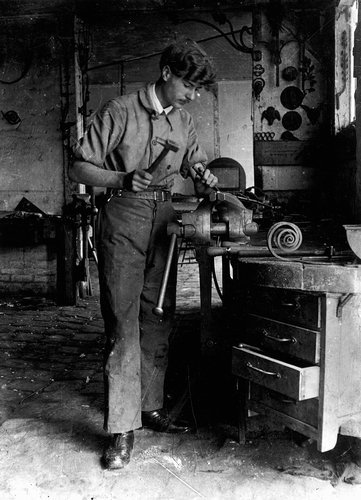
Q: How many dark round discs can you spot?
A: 3